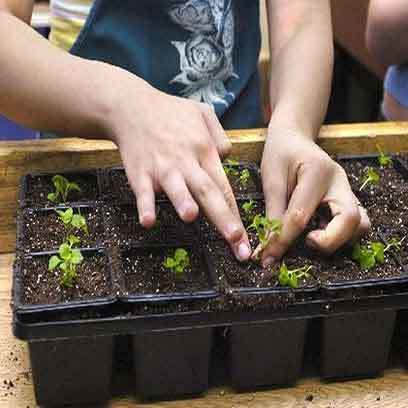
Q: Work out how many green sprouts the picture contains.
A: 11